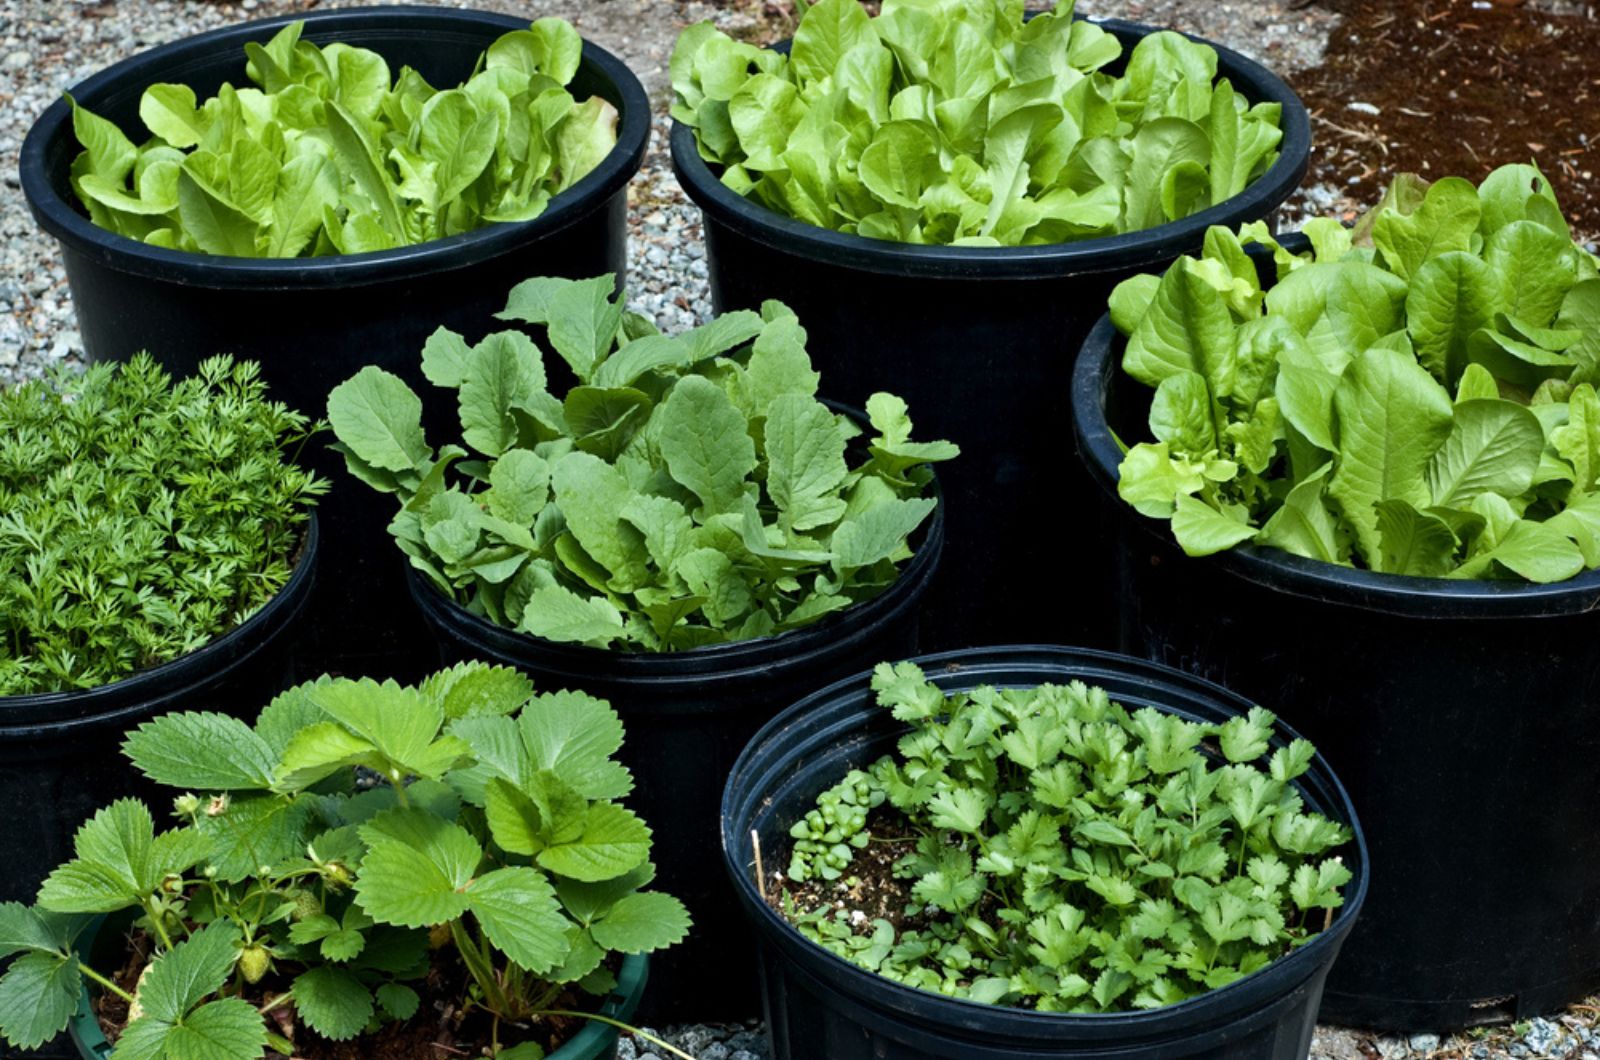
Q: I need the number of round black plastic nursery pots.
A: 6